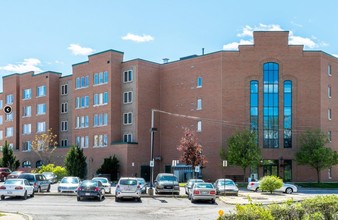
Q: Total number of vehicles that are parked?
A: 15